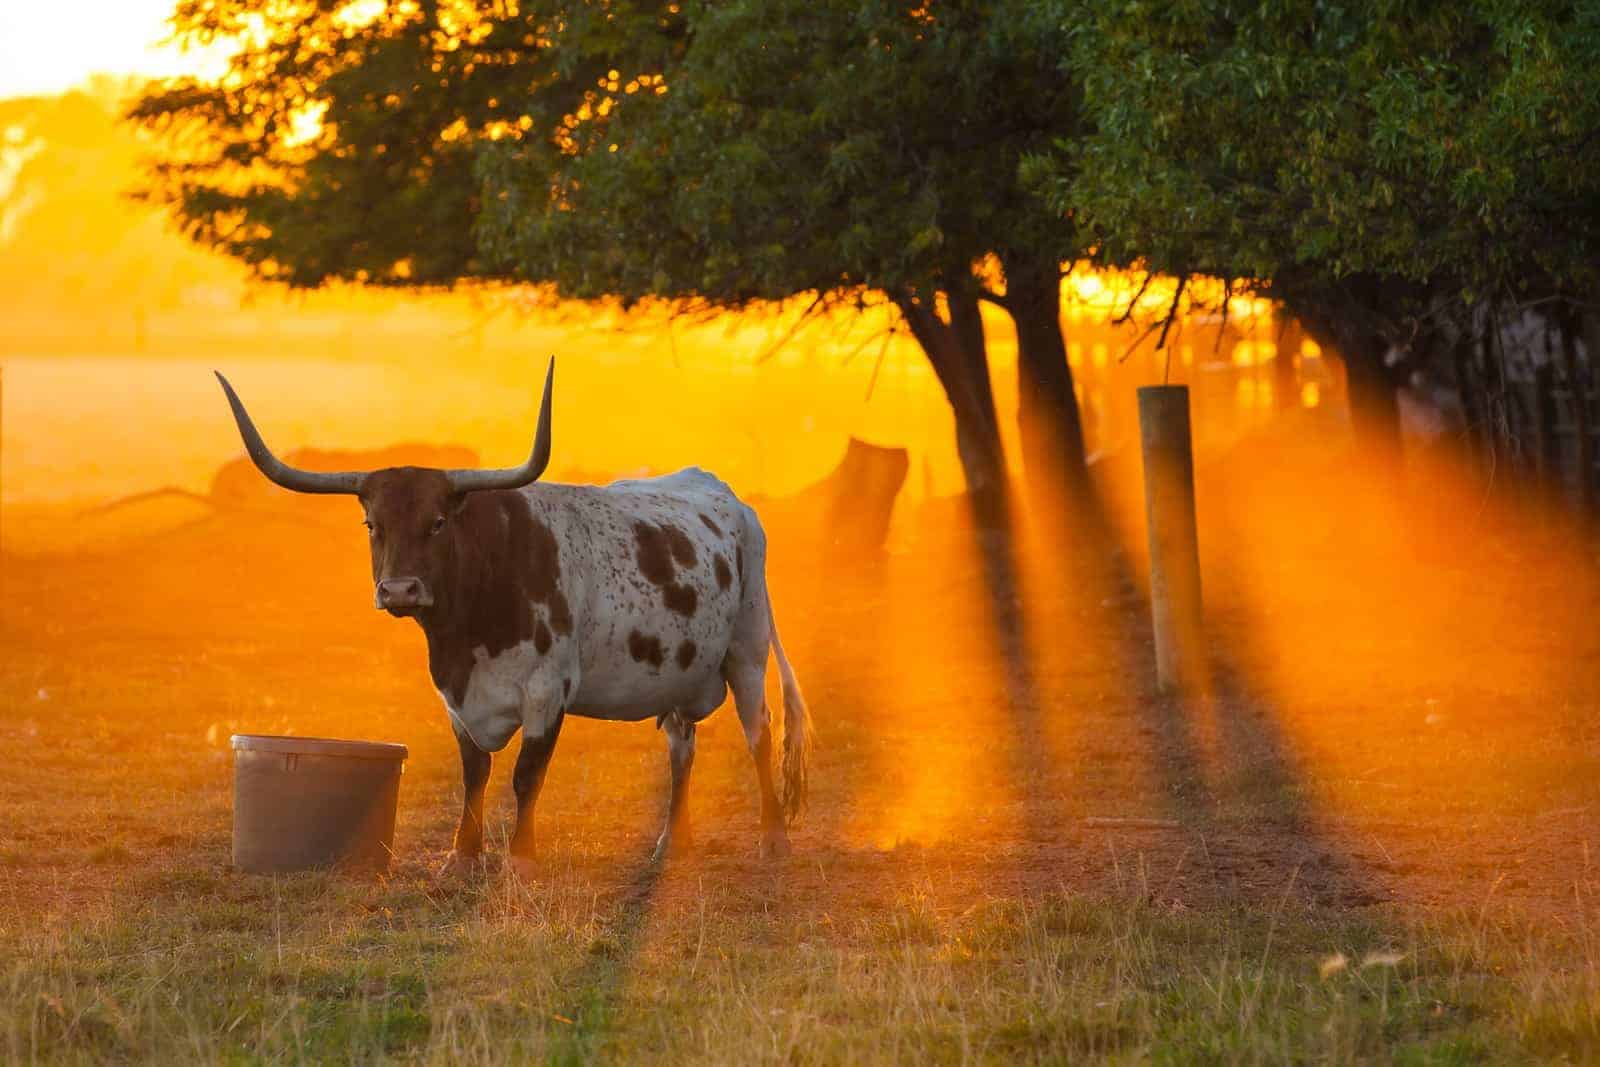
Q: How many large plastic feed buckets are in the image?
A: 1